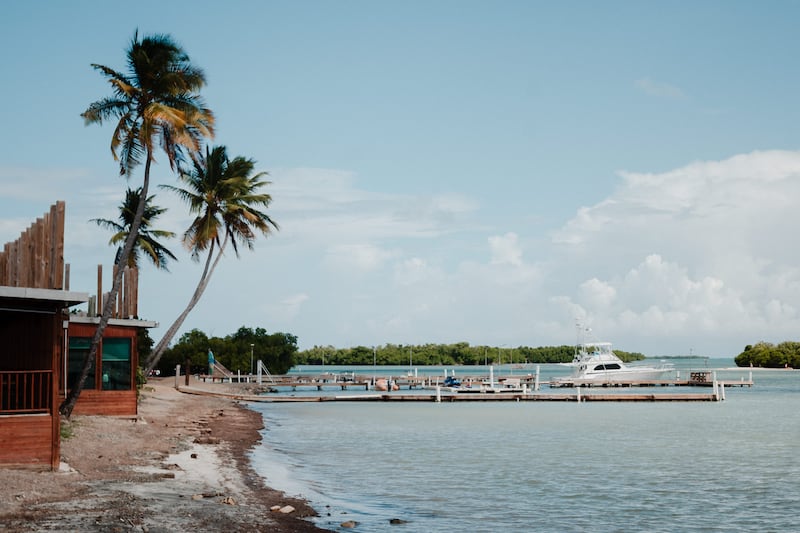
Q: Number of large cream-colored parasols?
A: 0